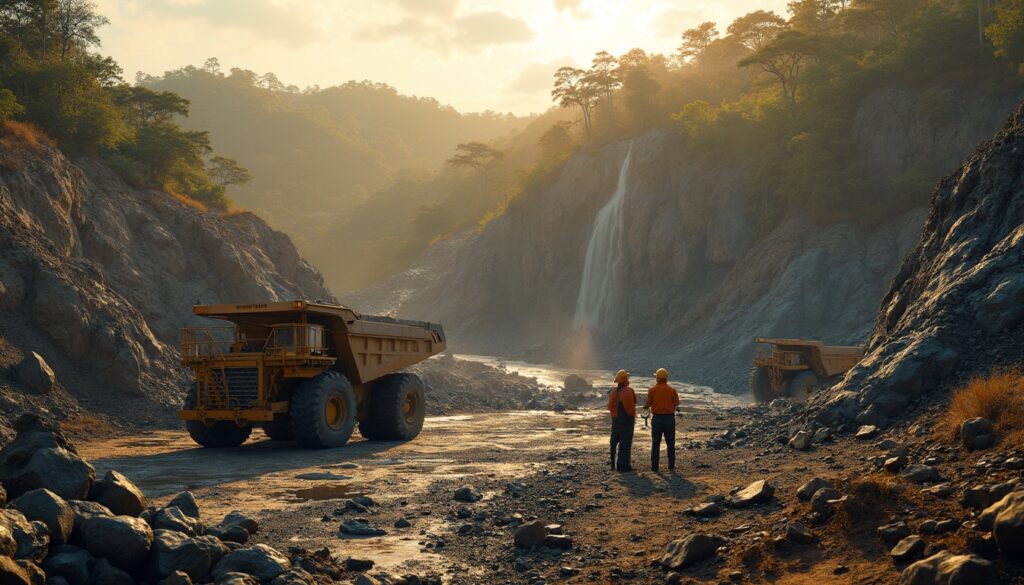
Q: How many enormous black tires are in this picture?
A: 6